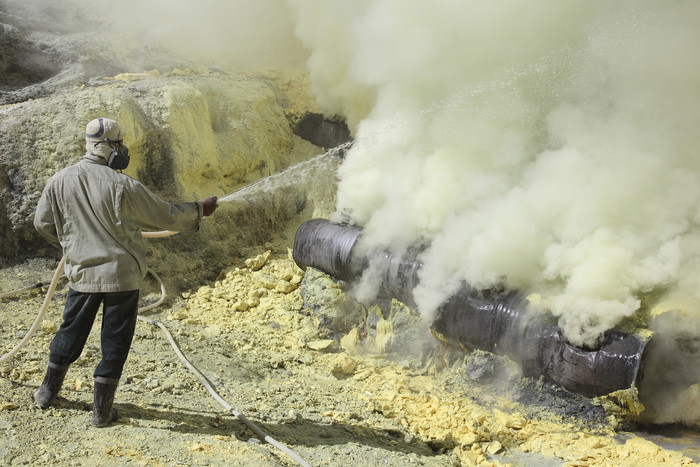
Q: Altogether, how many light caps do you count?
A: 1